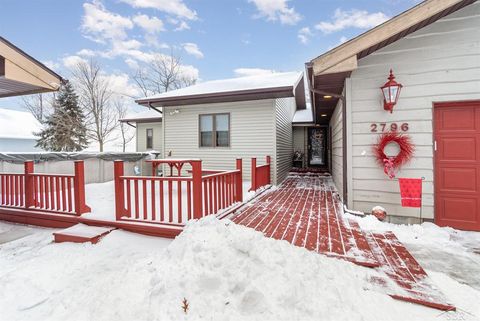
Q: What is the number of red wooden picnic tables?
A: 1